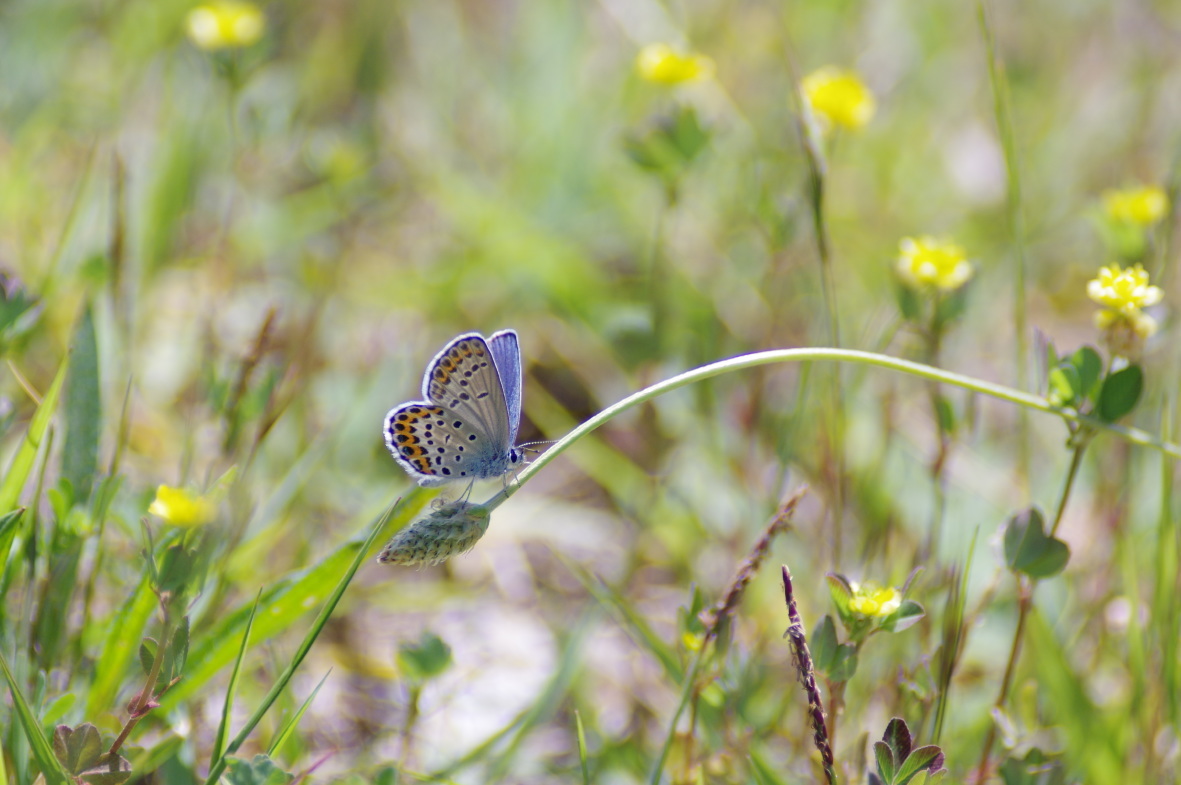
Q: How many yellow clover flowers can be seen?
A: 8